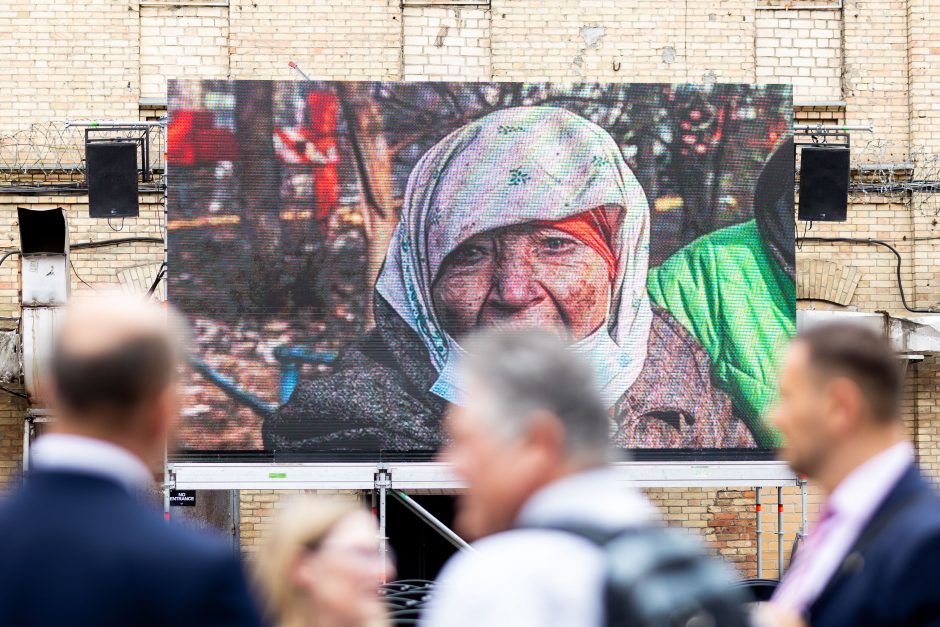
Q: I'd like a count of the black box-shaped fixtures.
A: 2